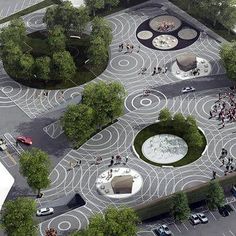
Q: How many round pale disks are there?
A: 7